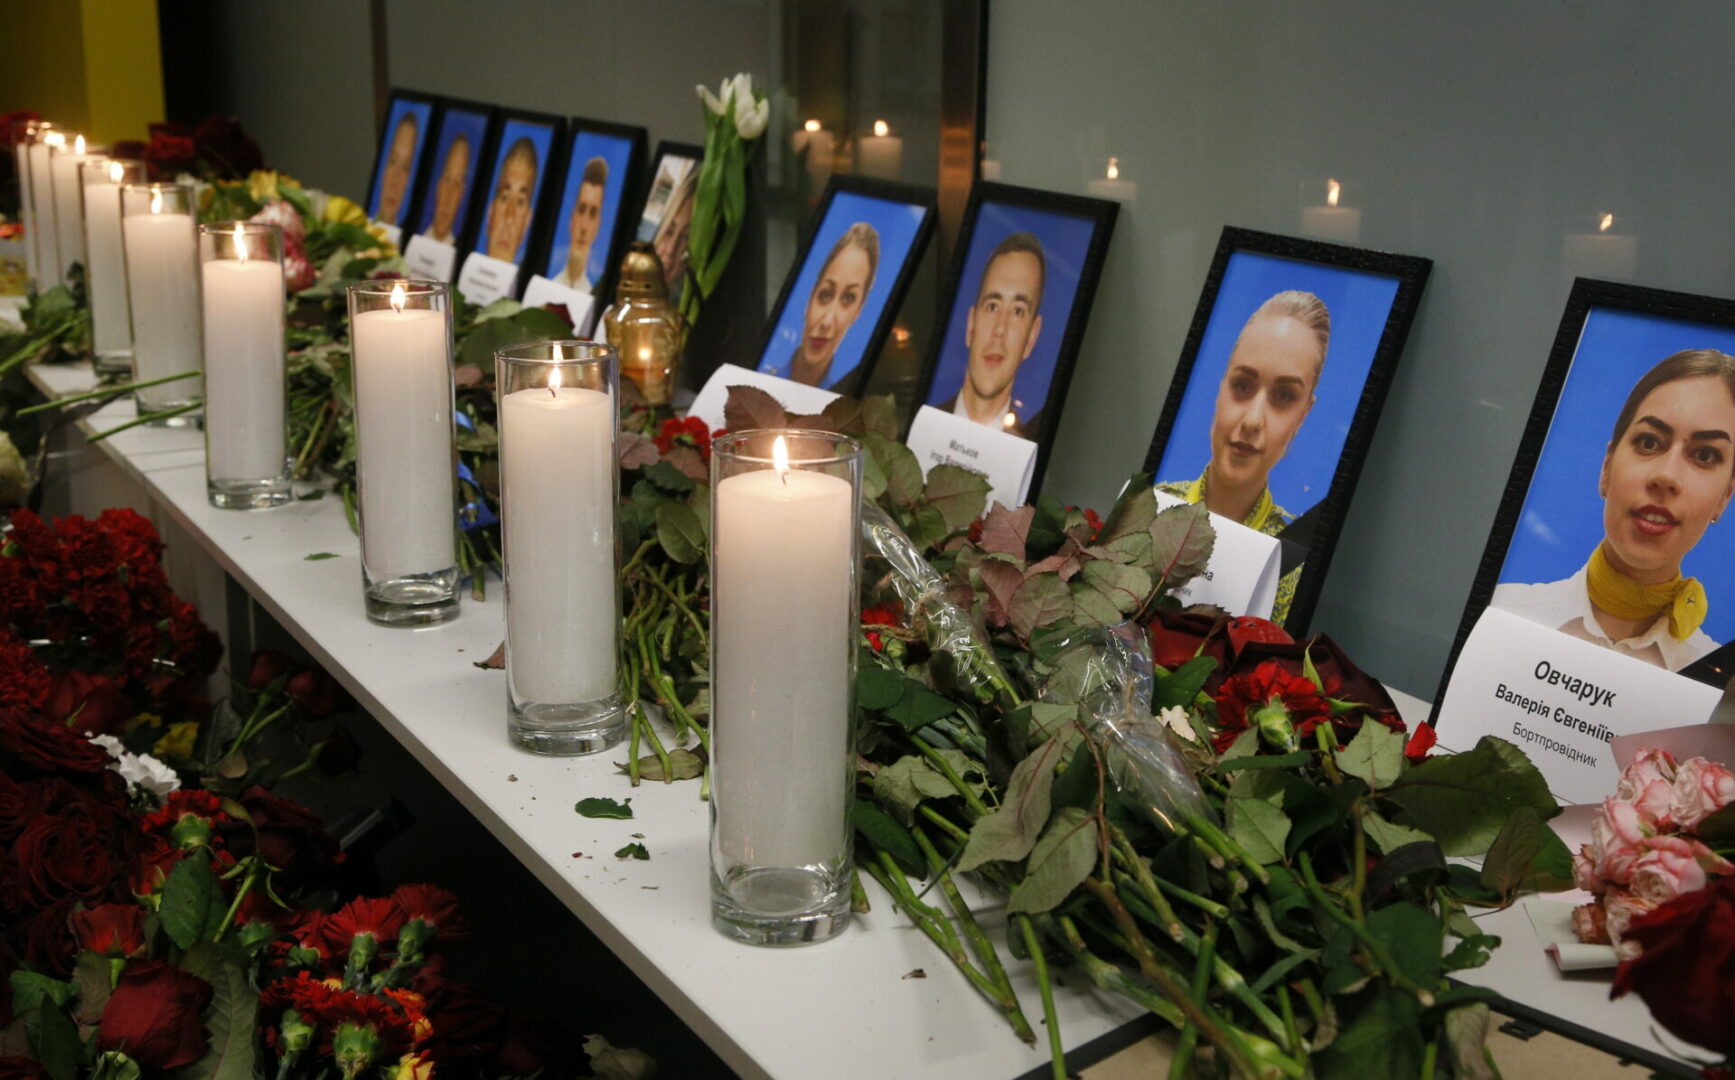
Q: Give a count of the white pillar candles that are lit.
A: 9